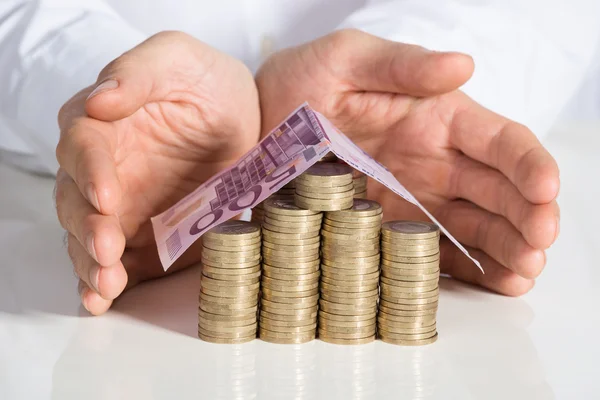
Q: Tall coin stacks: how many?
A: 4